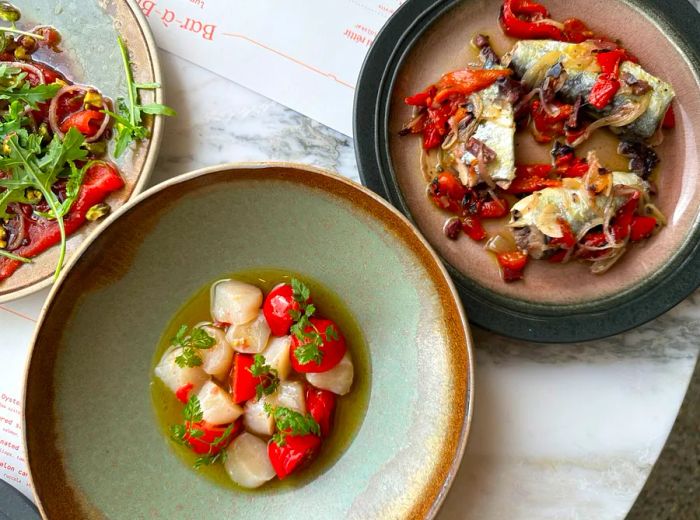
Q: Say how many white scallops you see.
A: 10